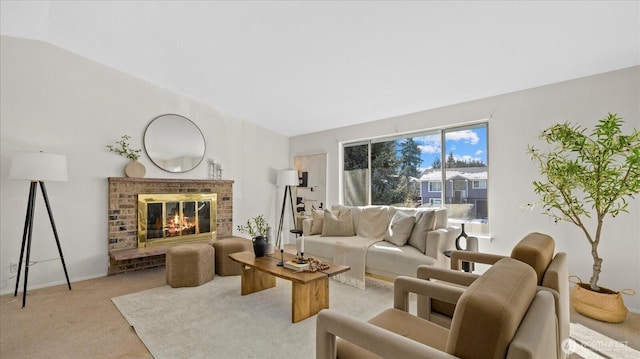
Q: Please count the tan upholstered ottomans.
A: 2